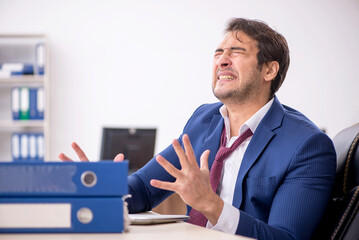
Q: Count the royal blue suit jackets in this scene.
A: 1